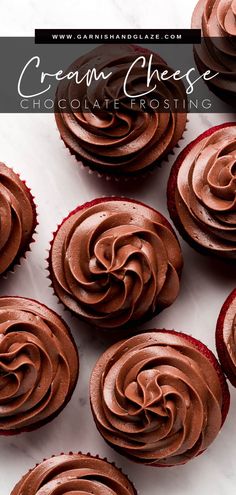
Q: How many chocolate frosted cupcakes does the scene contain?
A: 9